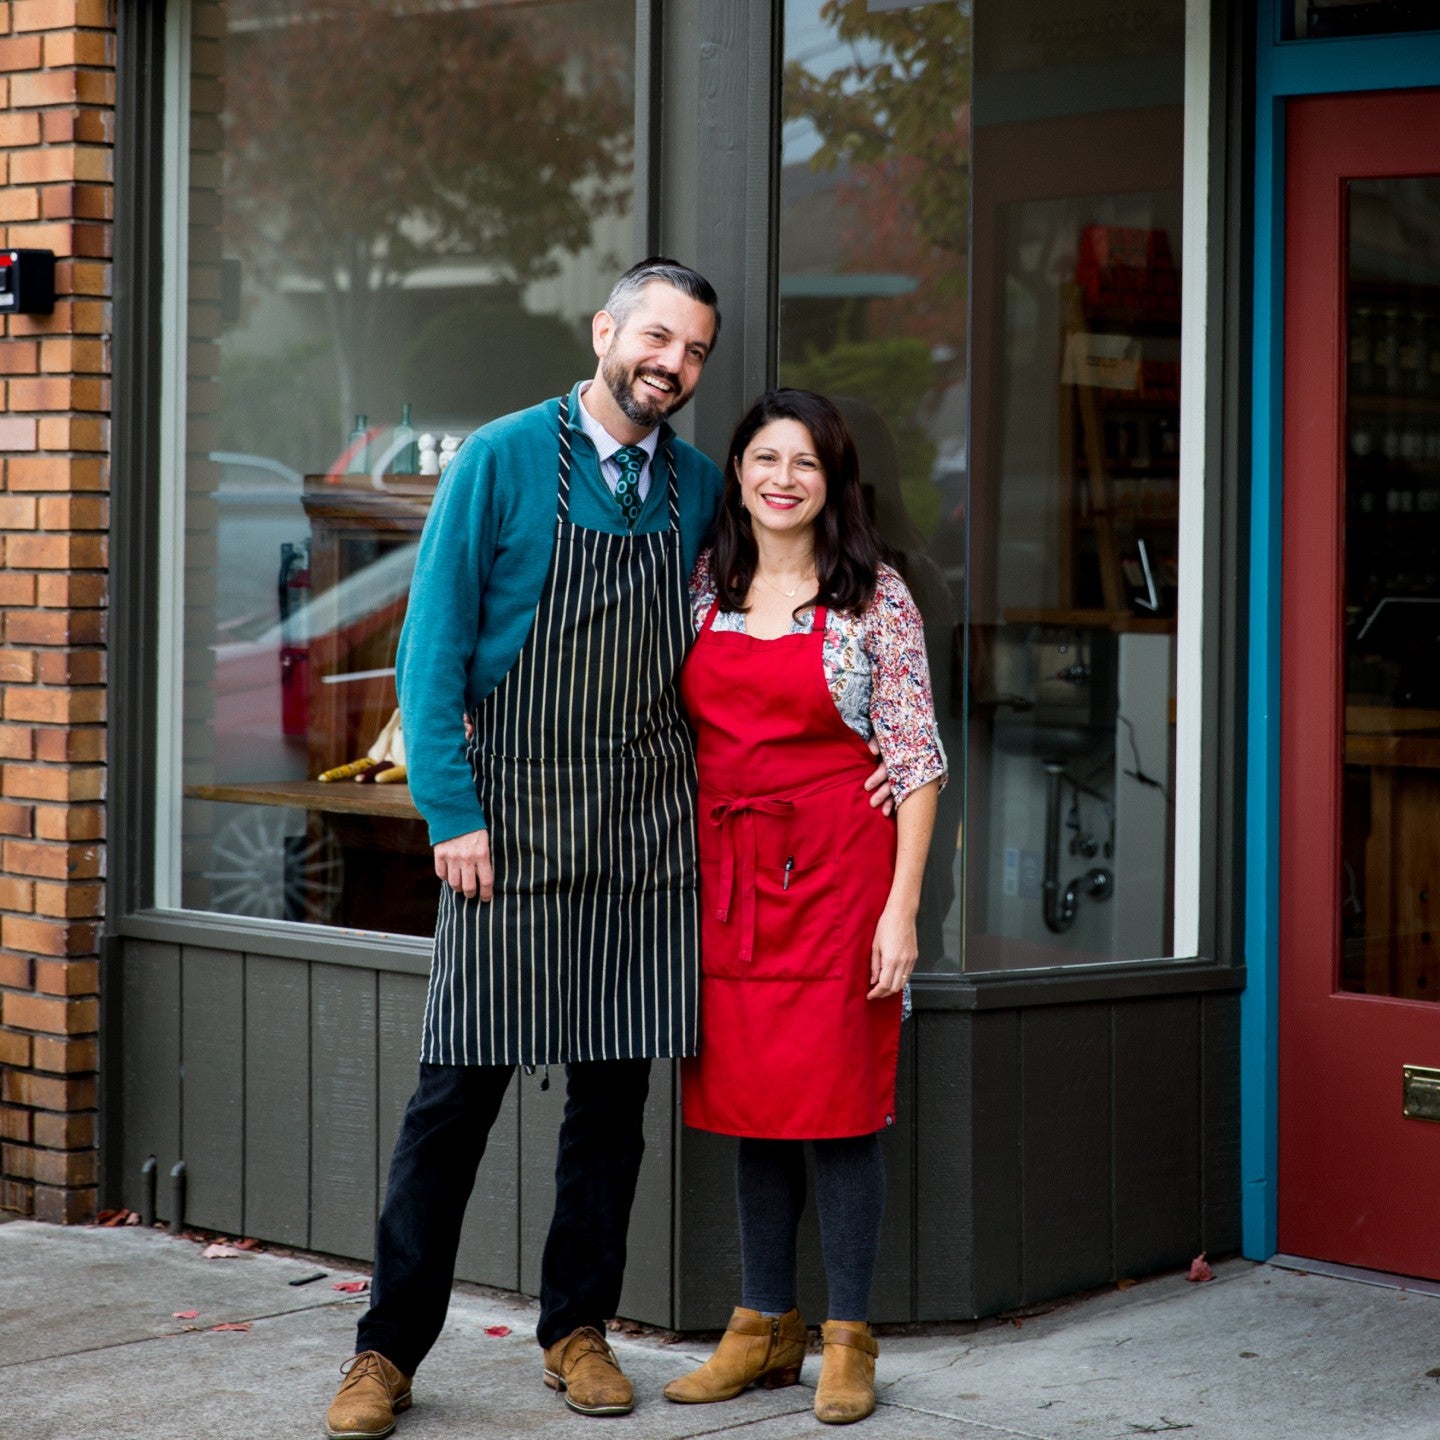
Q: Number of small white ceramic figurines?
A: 2